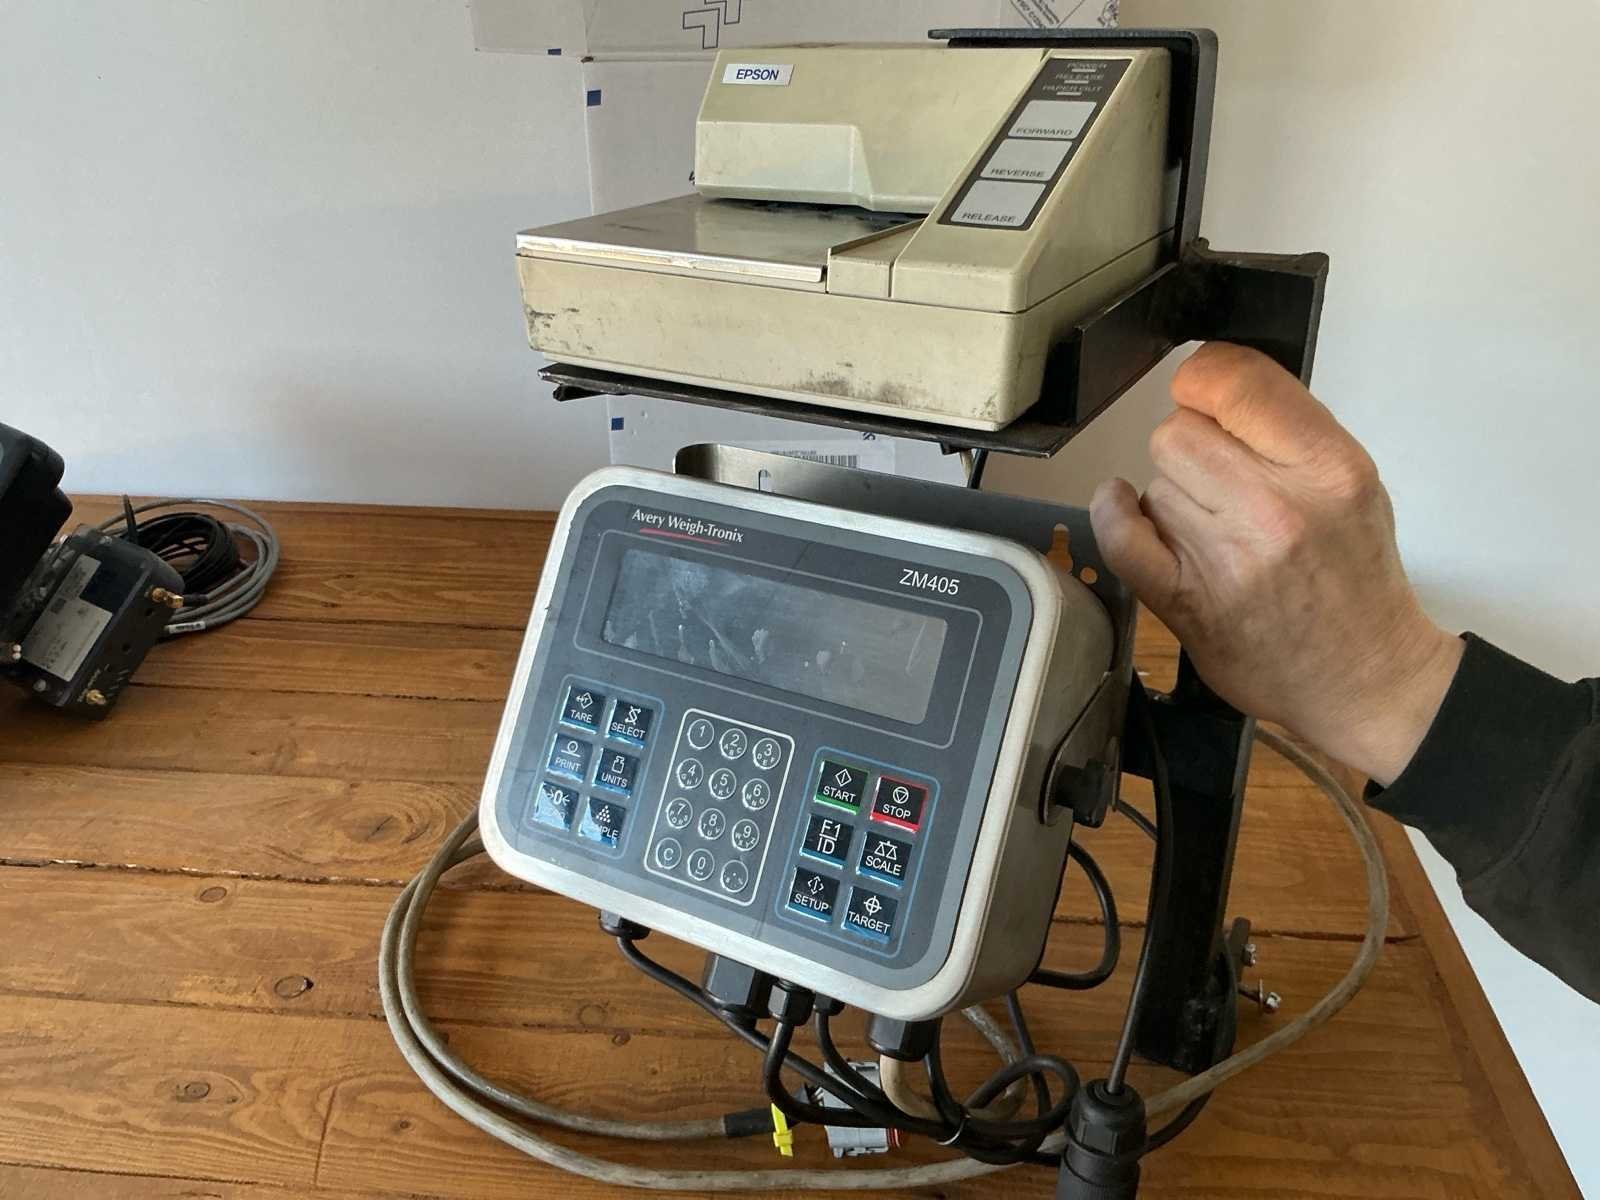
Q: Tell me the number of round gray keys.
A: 12